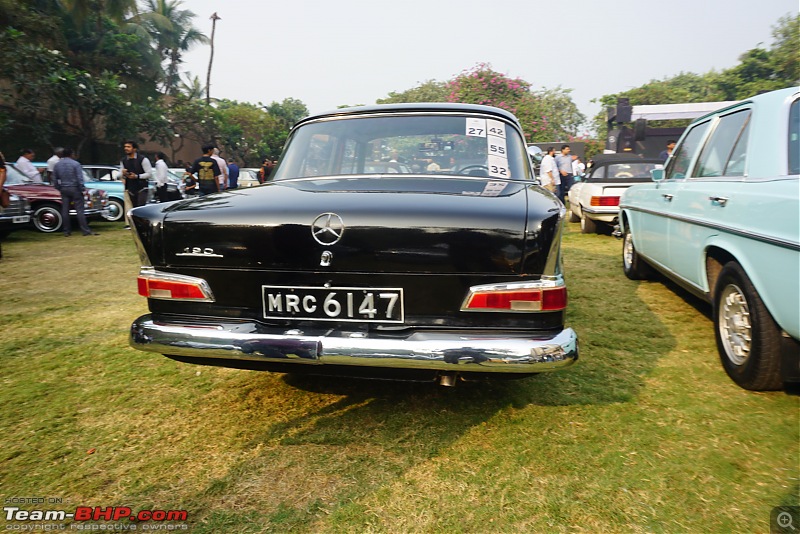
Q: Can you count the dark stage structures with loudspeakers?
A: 1